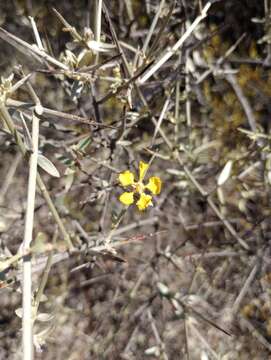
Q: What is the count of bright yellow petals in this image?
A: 5